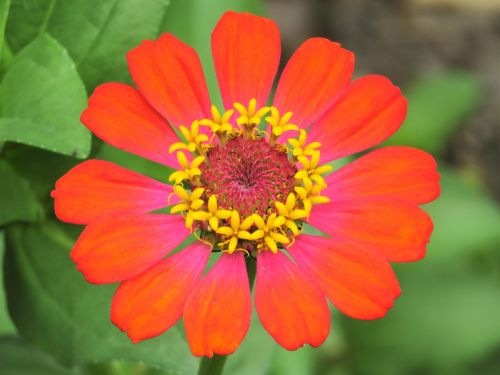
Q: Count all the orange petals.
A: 13